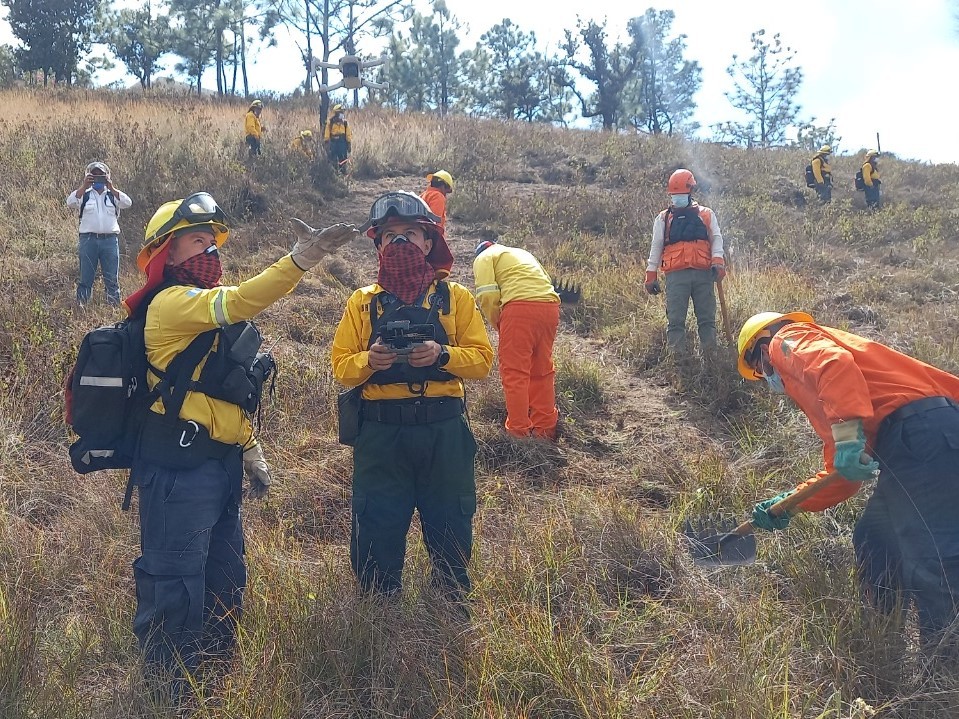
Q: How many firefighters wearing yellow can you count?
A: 8